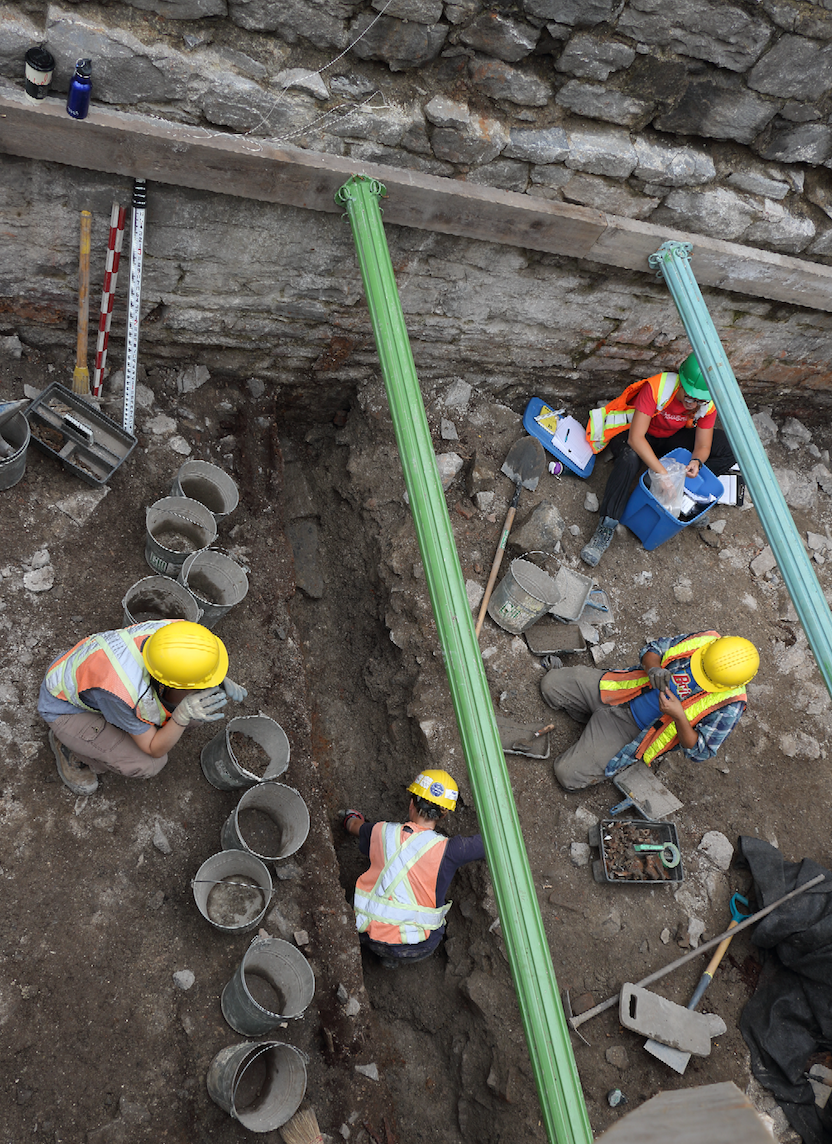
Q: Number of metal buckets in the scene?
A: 11